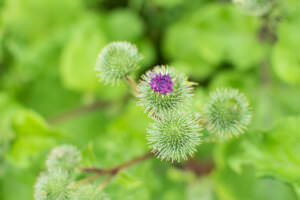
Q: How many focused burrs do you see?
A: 4